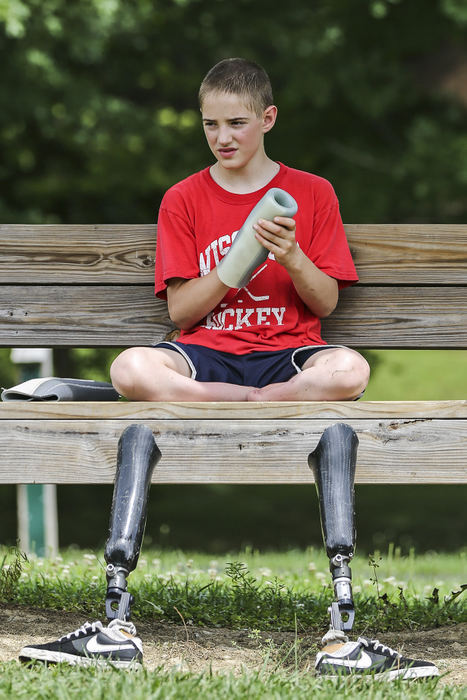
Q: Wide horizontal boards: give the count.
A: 3